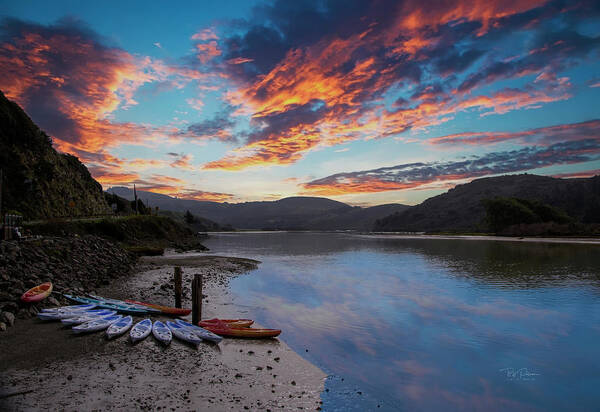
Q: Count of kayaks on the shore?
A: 15